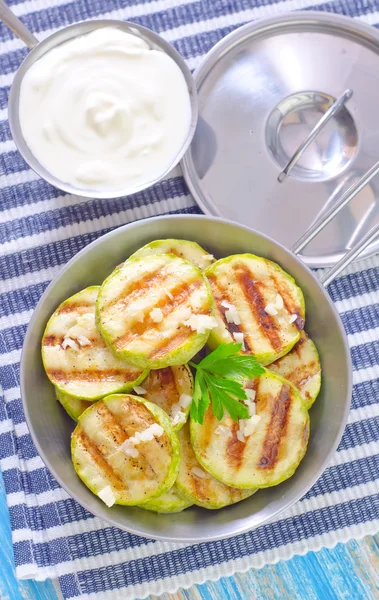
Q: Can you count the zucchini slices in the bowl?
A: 11